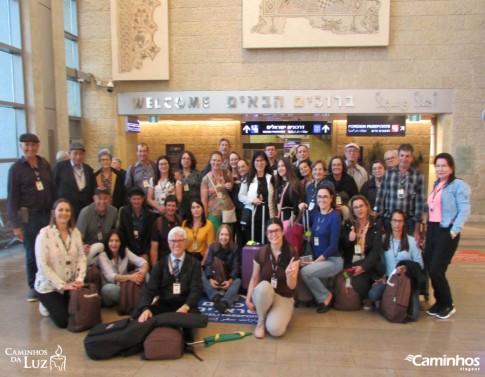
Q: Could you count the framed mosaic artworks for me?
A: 2